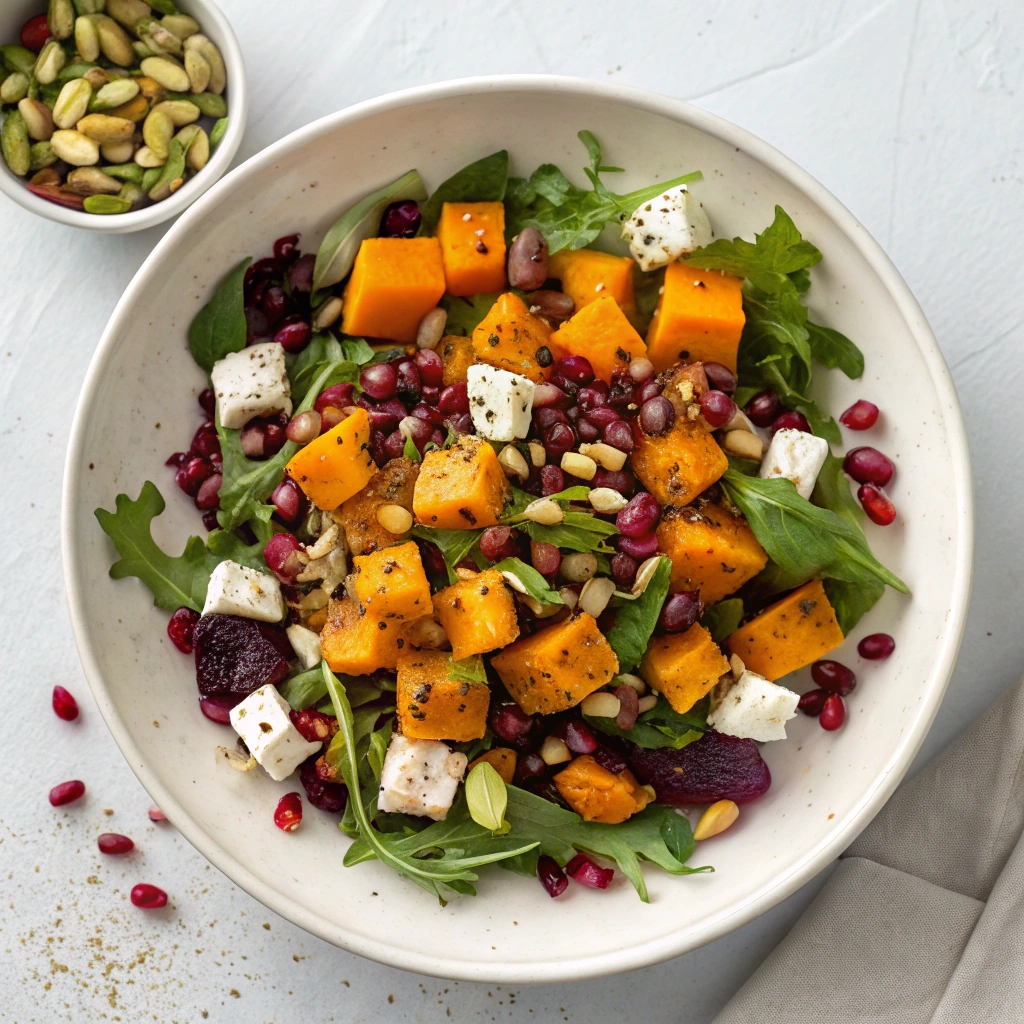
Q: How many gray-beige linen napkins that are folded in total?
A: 1